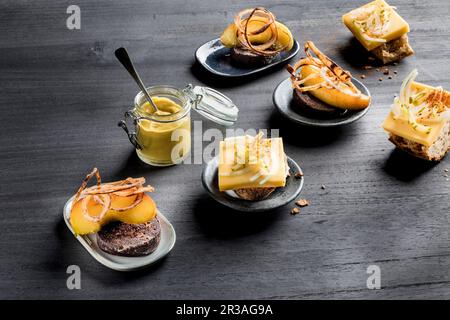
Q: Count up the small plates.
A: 4